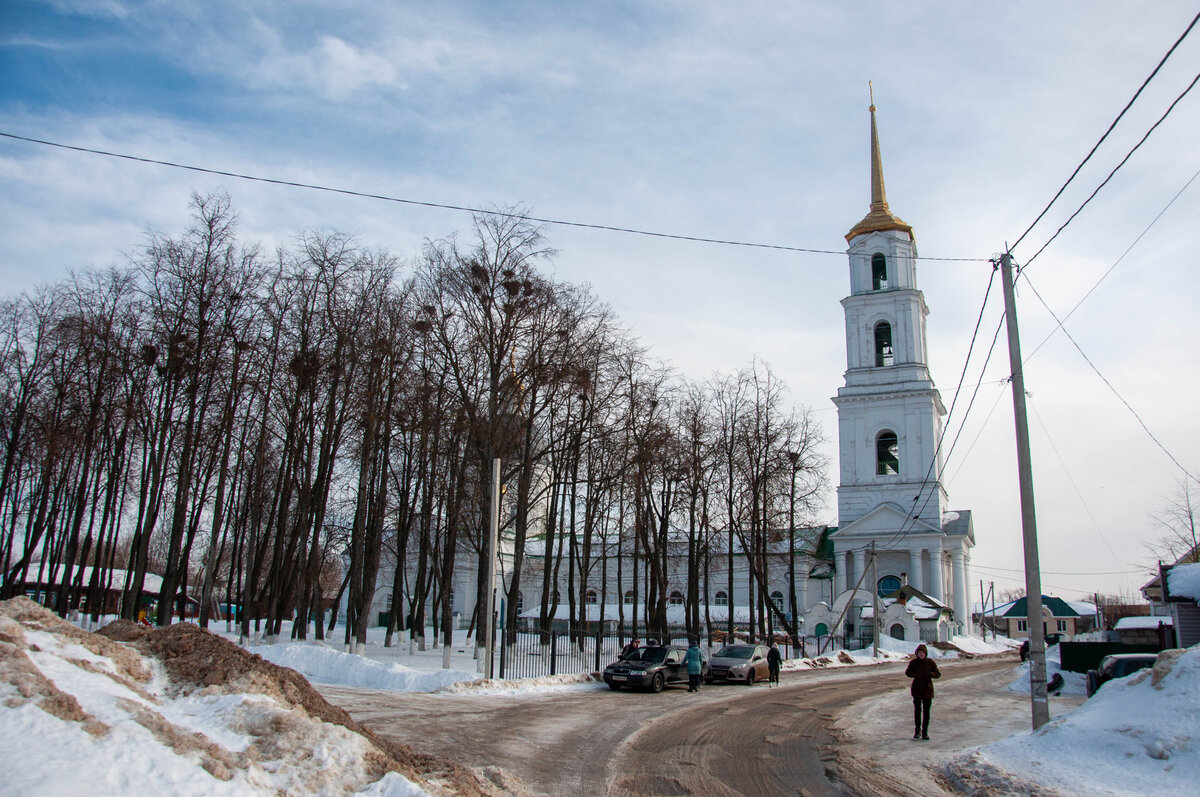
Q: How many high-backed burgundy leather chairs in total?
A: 0